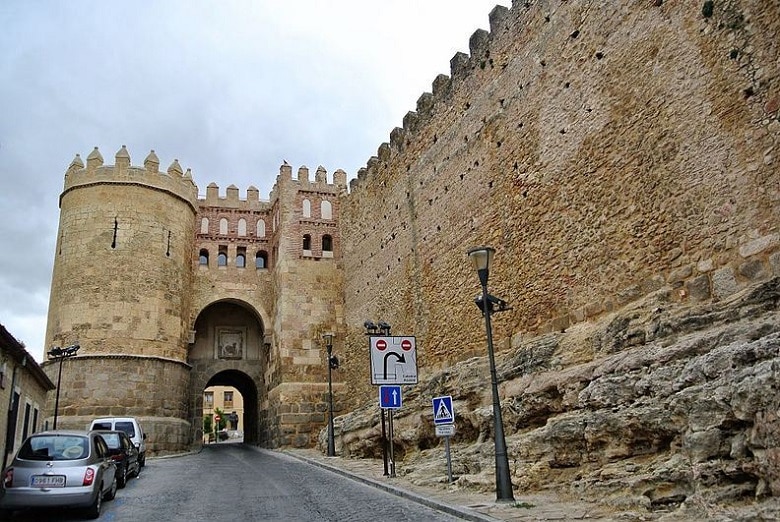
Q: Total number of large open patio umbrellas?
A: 0